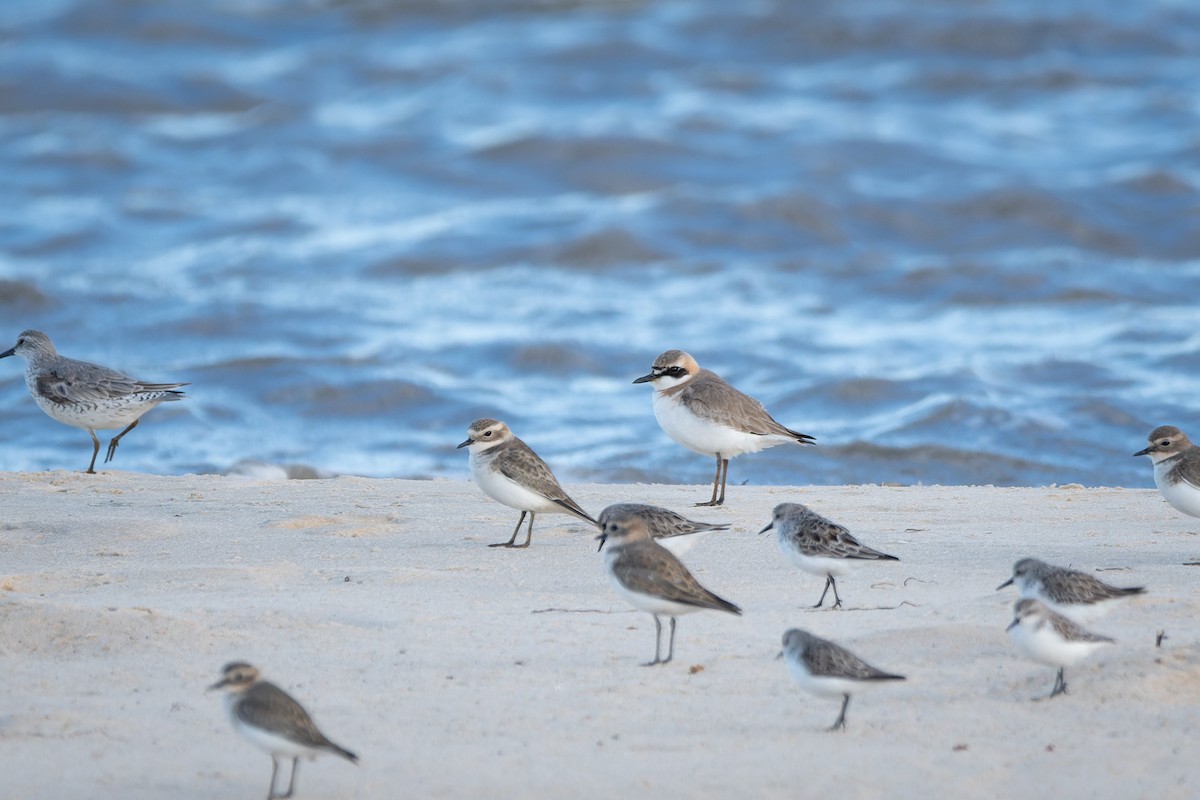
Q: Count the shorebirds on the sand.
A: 11